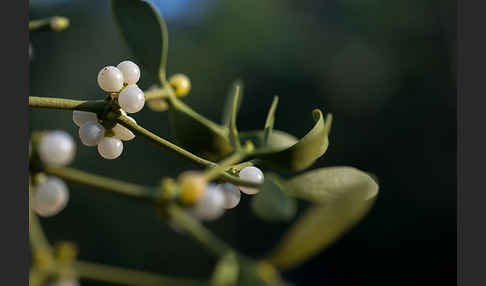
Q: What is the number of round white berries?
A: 12